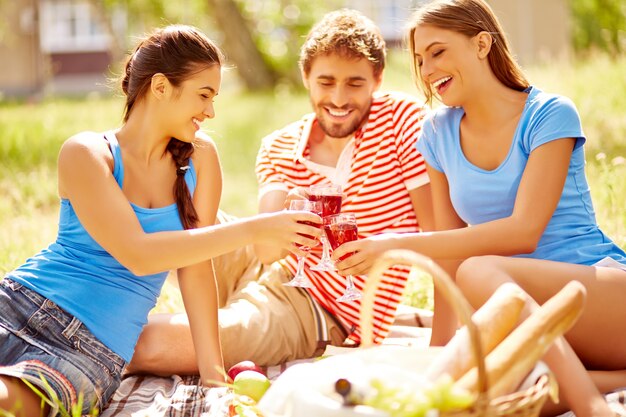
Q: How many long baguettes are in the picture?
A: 2